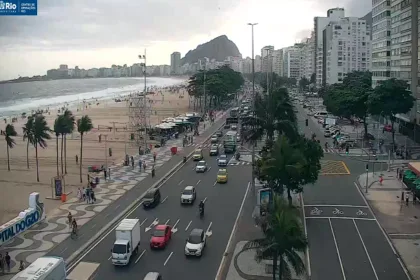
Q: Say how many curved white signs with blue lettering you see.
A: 1